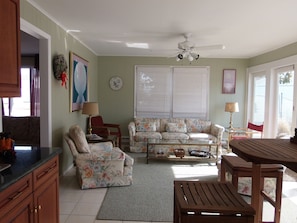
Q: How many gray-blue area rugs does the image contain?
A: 1